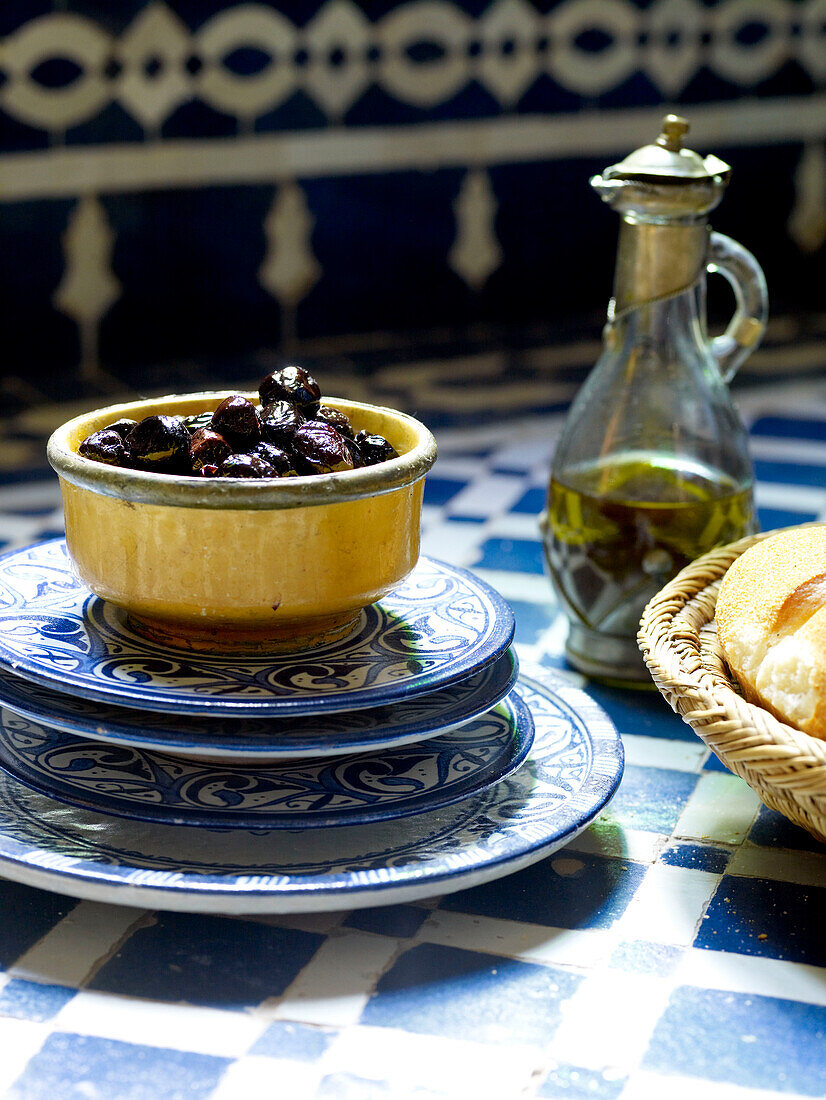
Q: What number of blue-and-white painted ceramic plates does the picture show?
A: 4